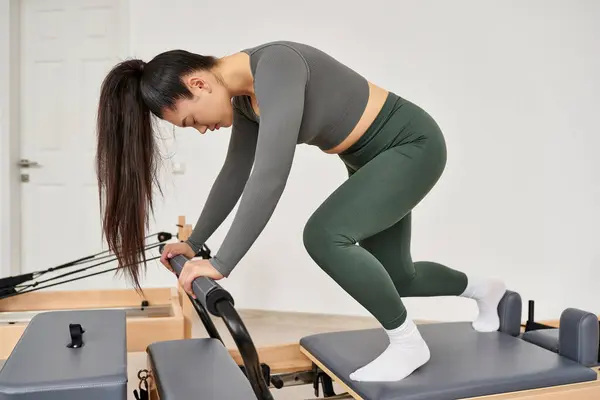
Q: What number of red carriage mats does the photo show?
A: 0